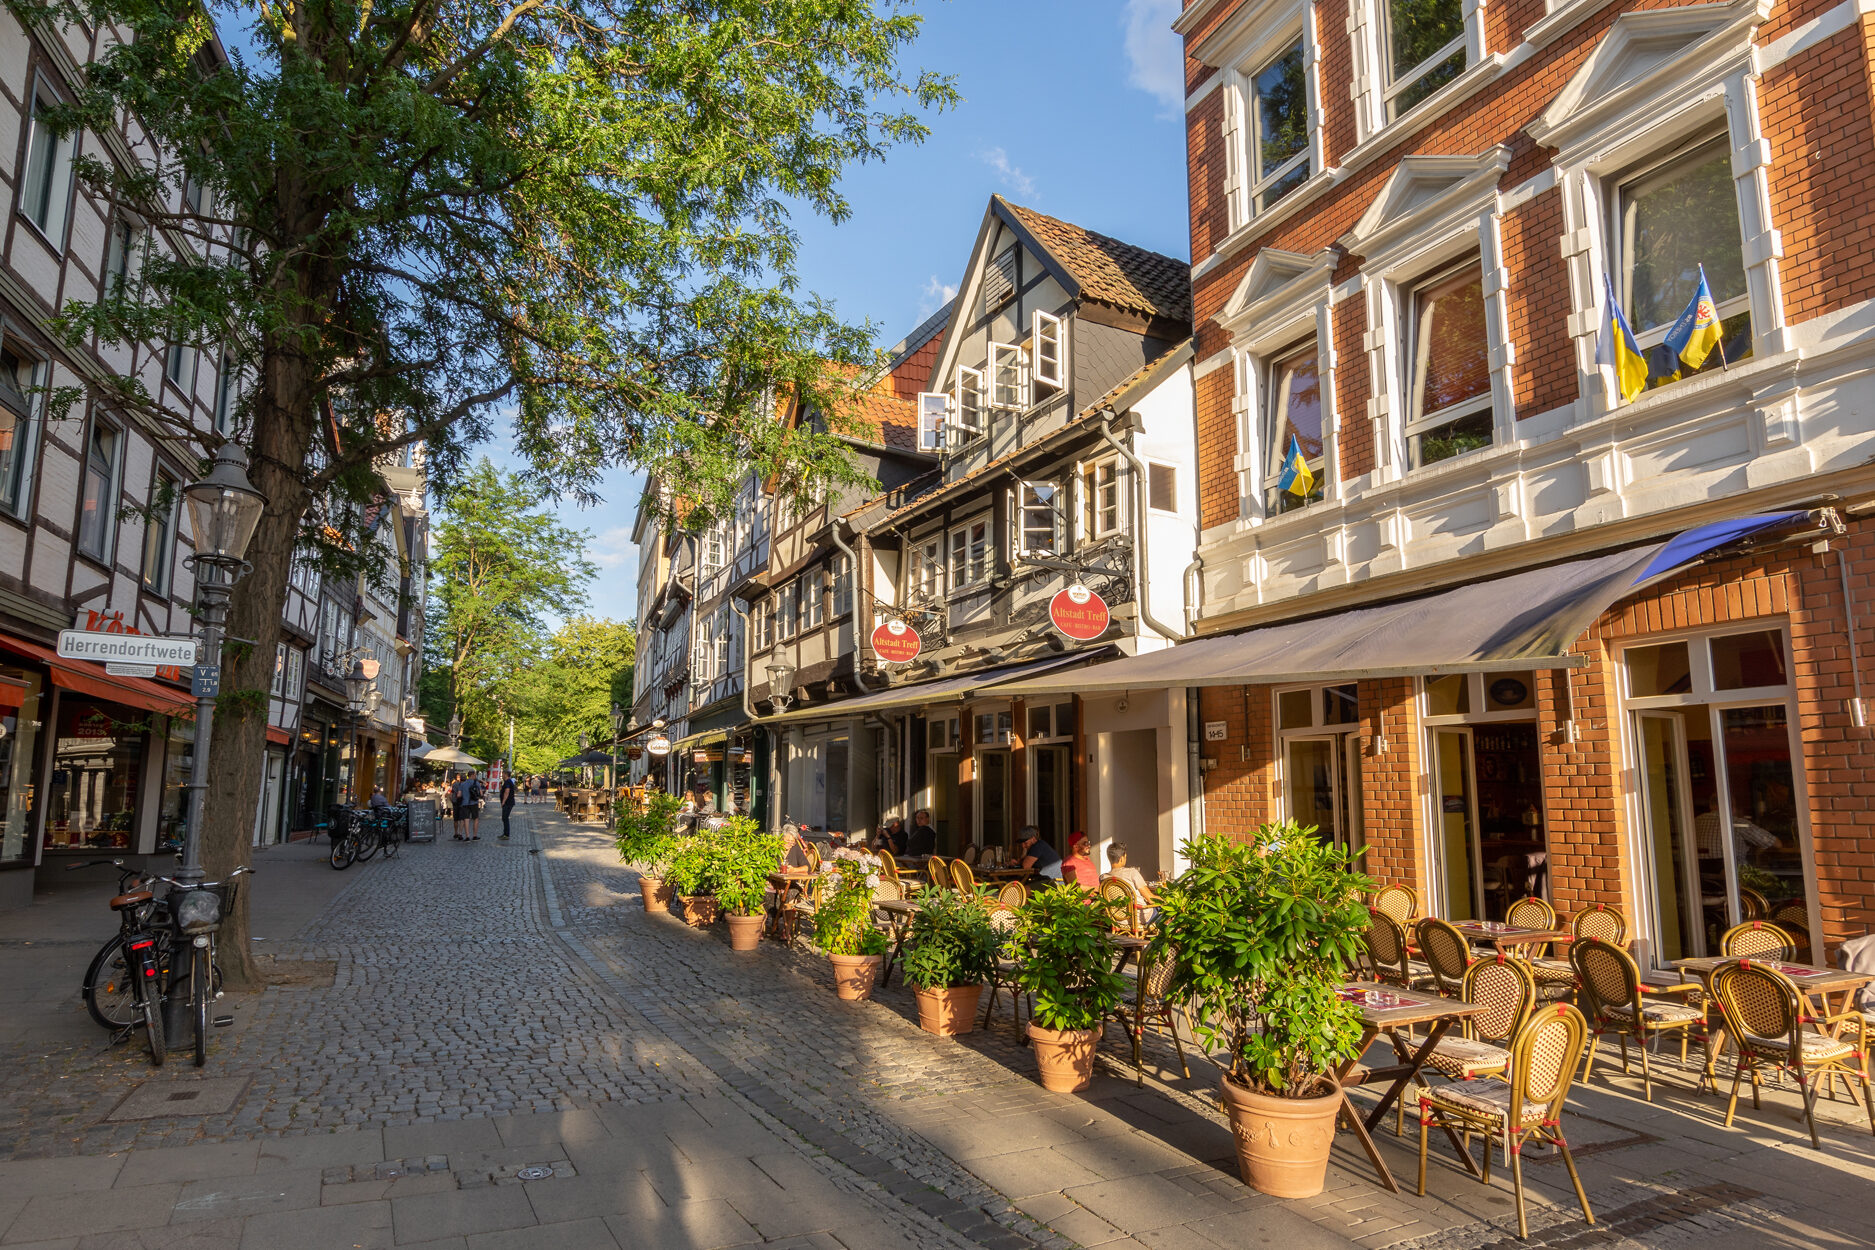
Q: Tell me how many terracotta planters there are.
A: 7